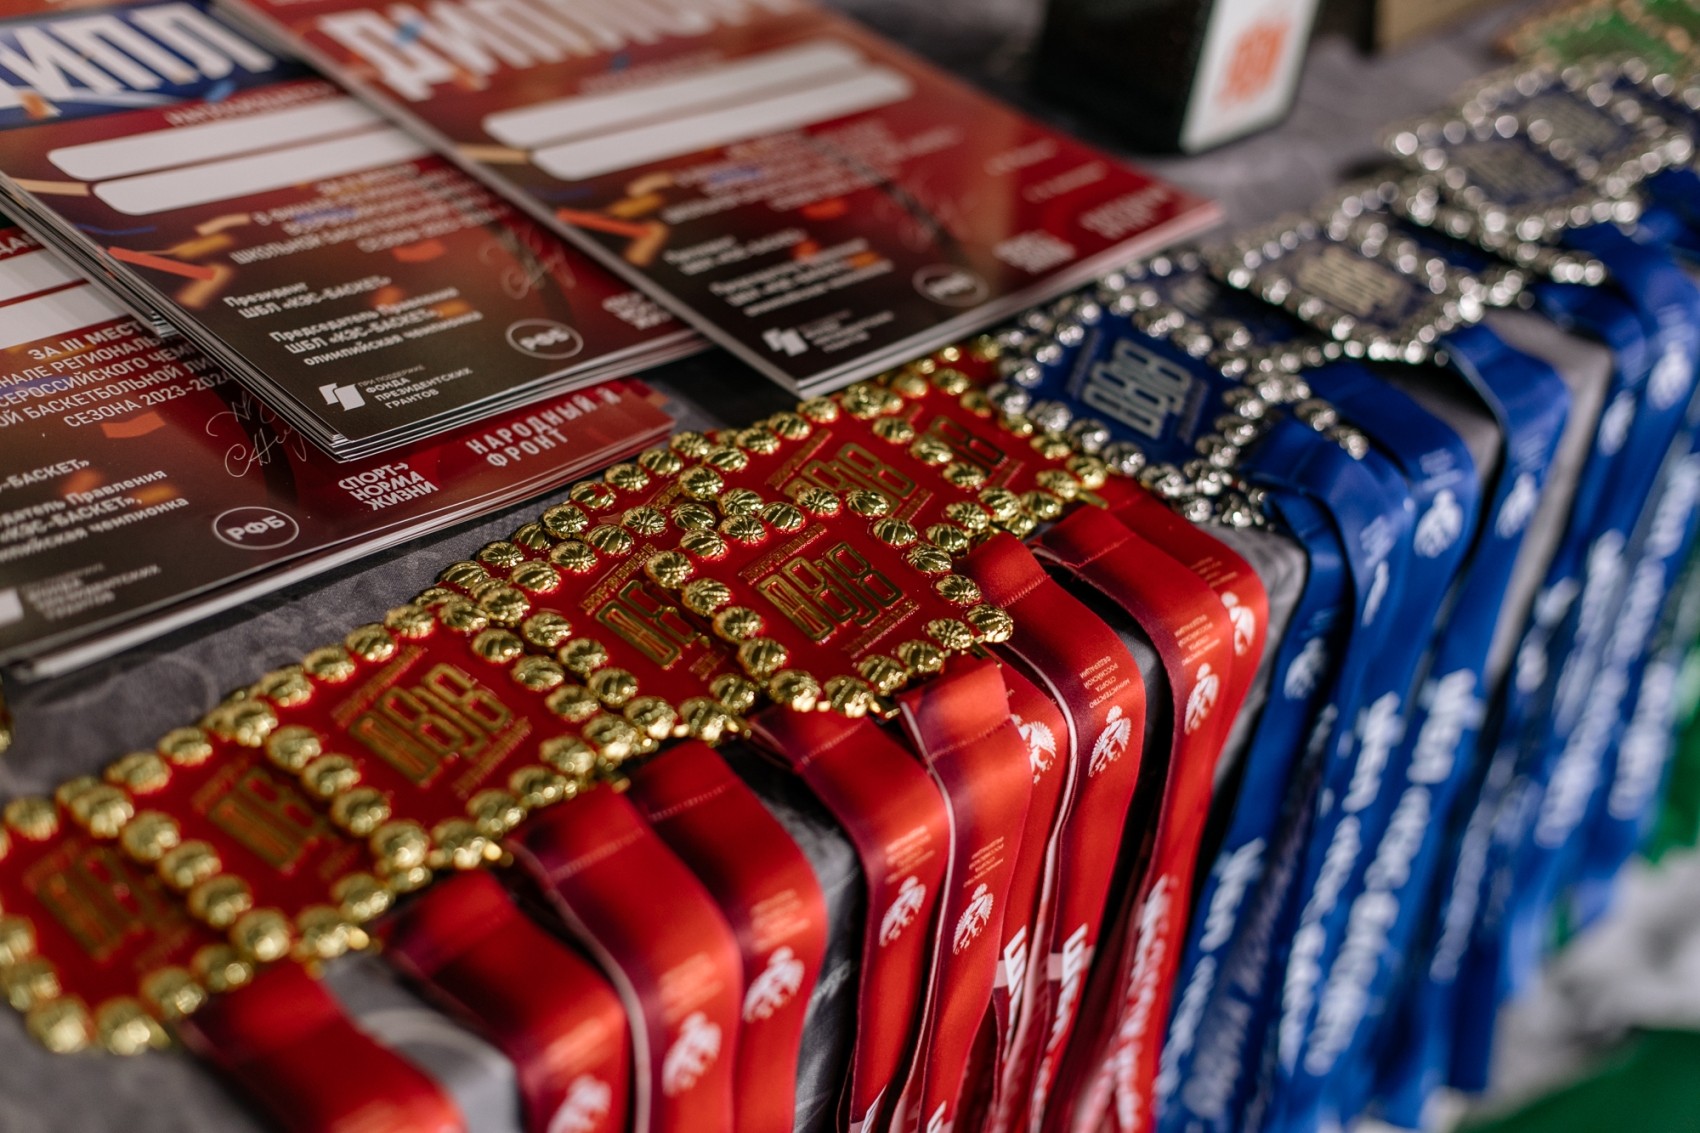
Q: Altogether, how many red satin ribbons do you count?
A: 10